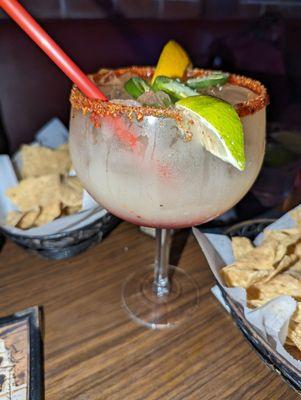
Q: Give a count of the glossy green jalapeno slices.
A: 3